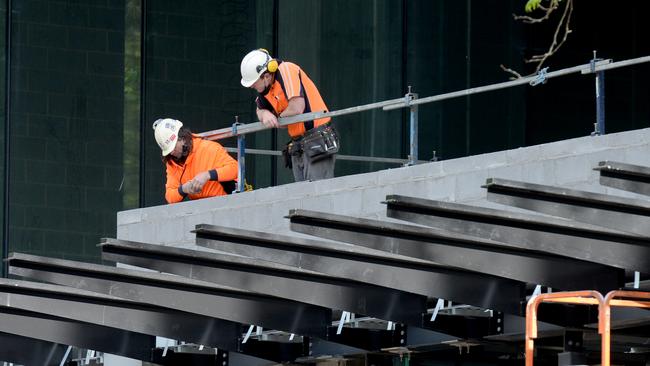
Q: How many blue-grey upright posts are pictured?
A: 3